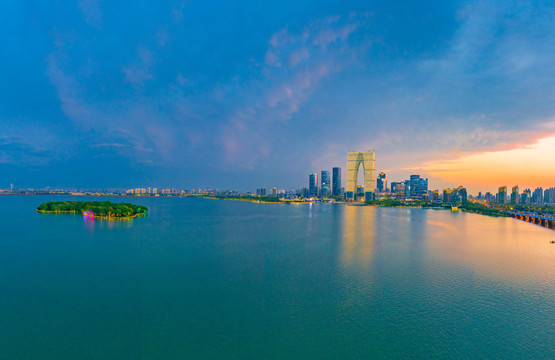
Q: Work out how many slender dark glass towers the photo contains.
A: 3